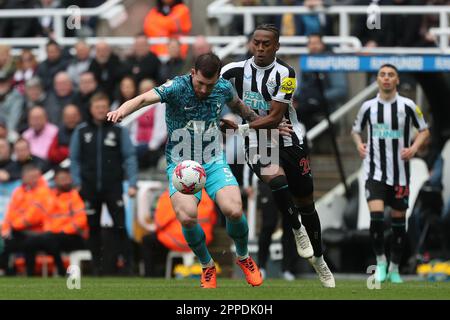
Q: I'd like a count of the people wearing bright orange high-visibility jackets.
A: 4